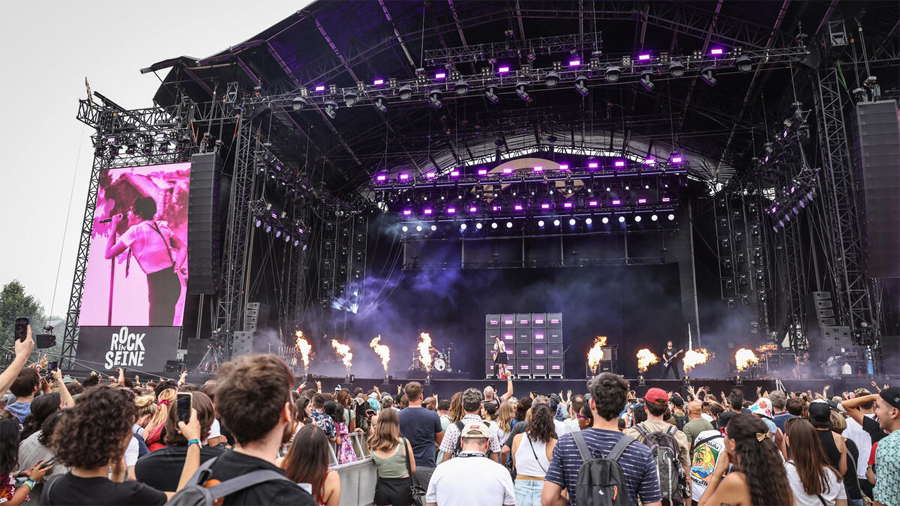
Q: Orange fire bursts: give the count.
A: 8